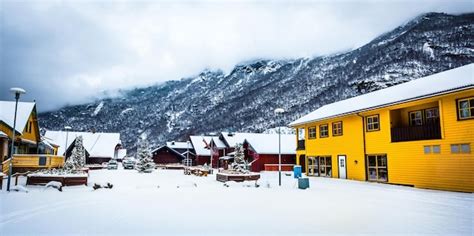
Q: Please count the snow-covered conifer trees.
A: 3